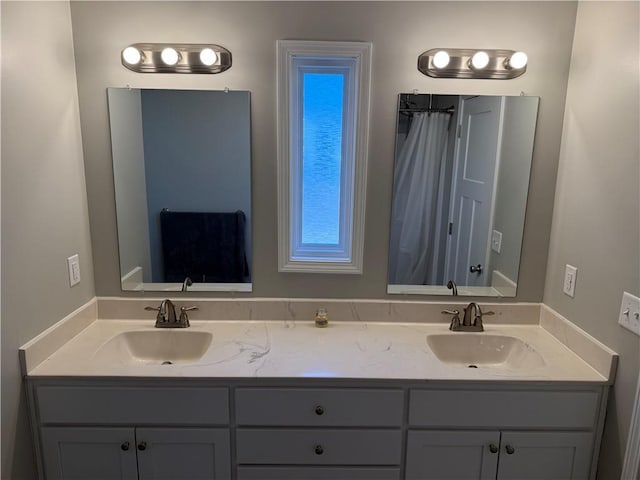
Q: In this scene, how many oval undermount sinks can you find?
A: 2